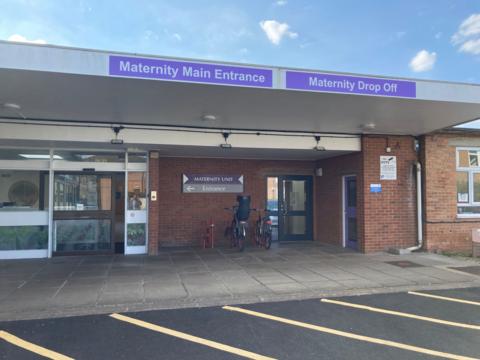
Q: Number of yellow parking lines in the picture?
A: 5